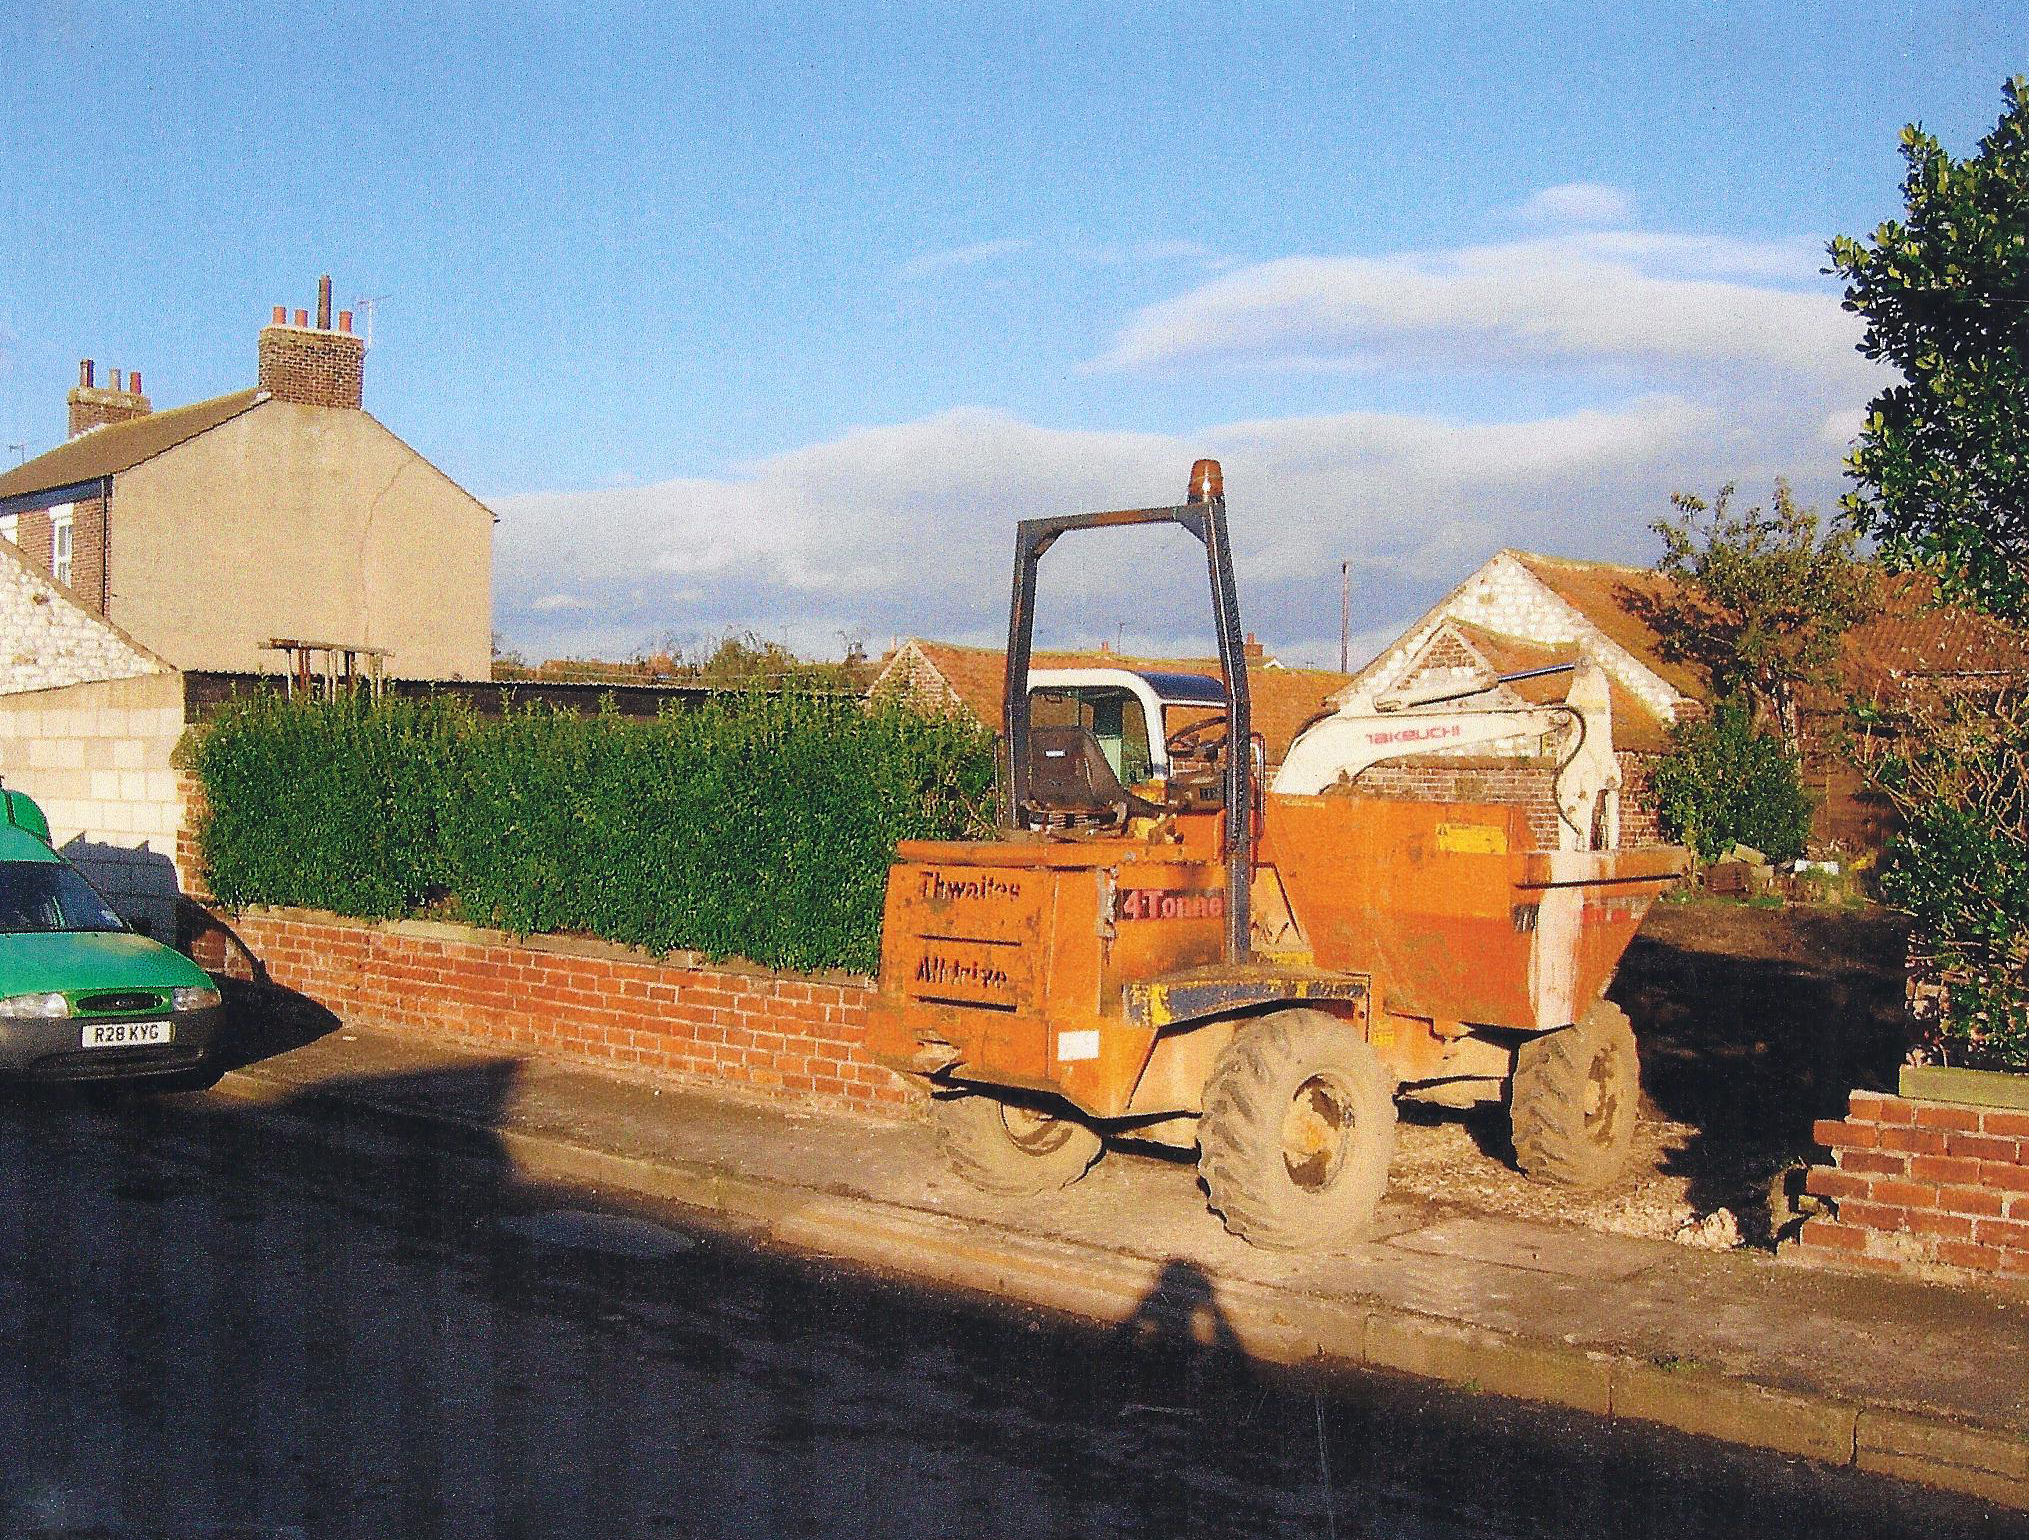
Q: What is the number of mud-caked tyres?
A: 3